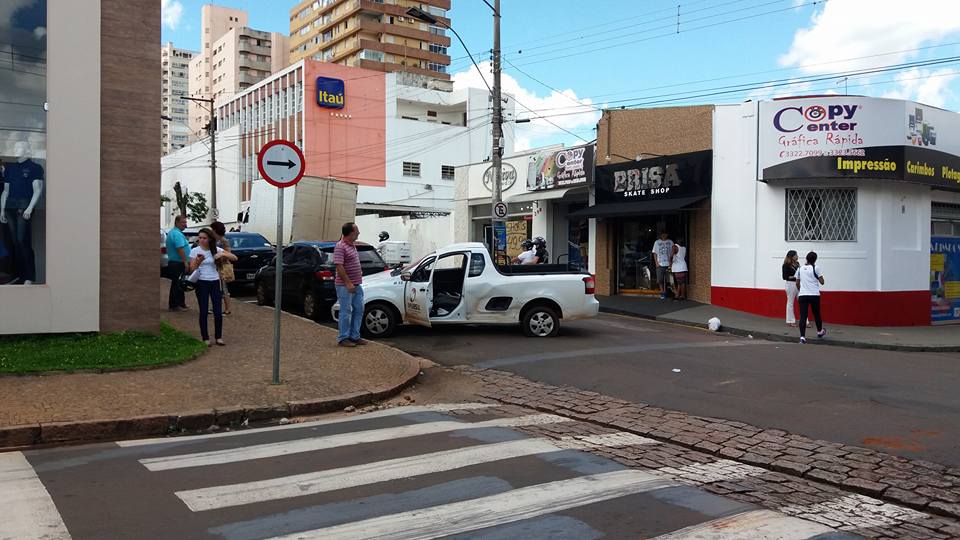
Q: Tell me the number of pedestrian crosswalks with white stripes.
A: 1